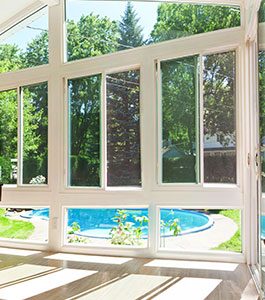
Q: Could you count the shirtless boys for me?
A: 0